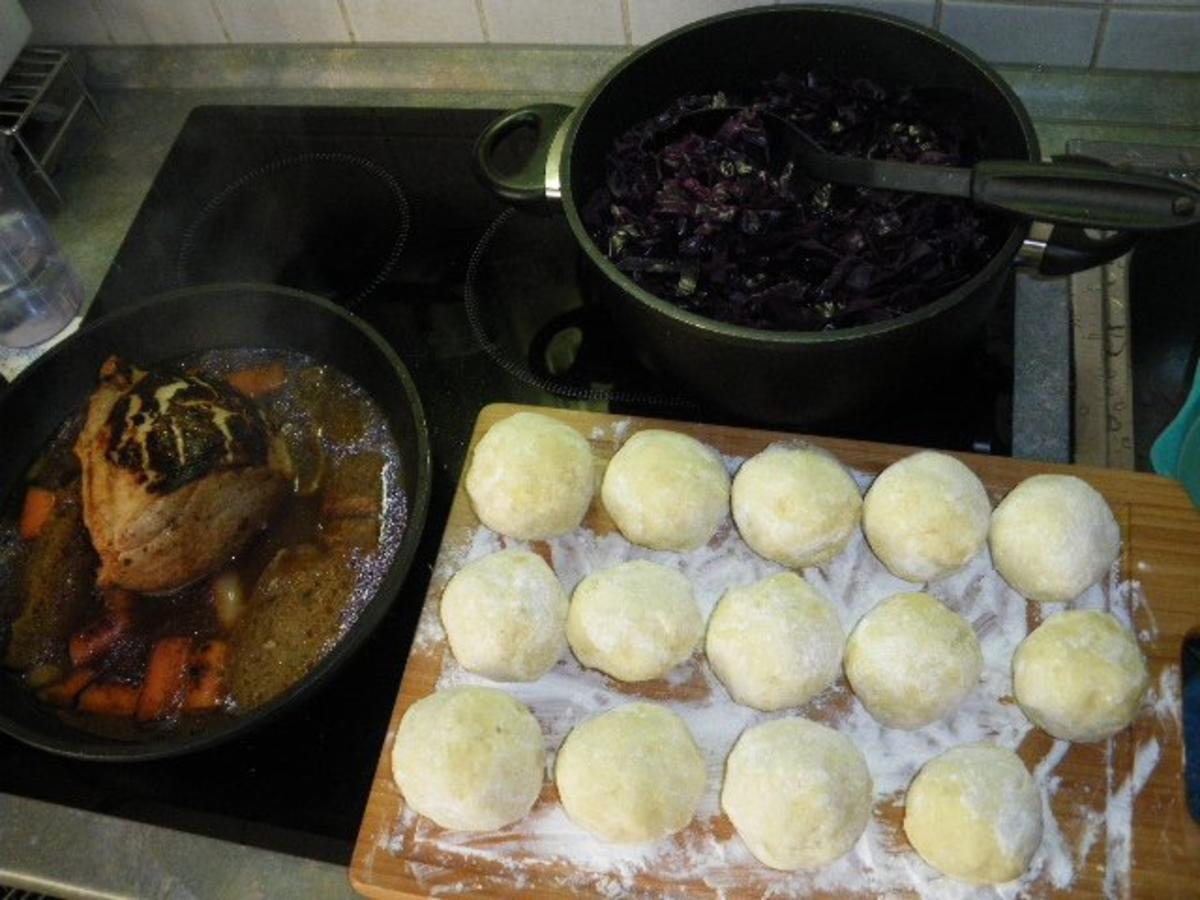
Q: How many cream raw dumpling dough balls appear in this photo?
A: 14